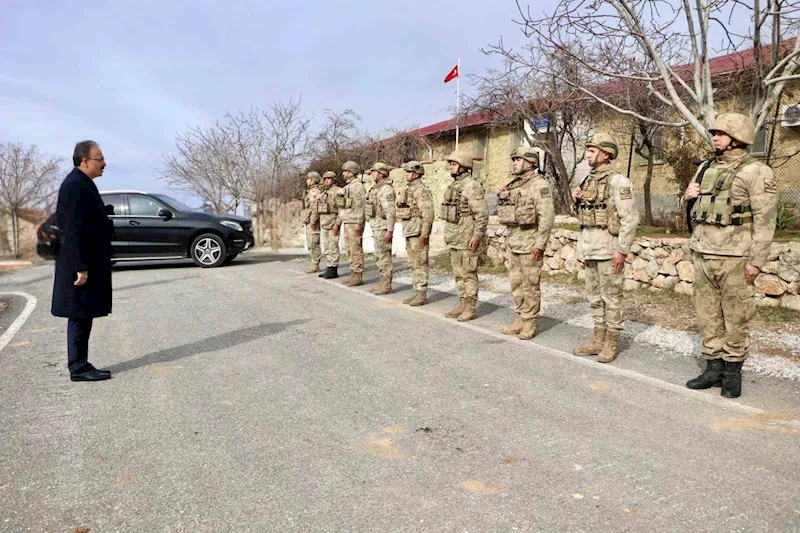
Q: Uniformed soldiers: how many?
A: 9